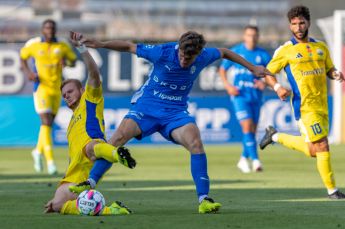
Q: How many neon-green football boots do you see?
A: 4